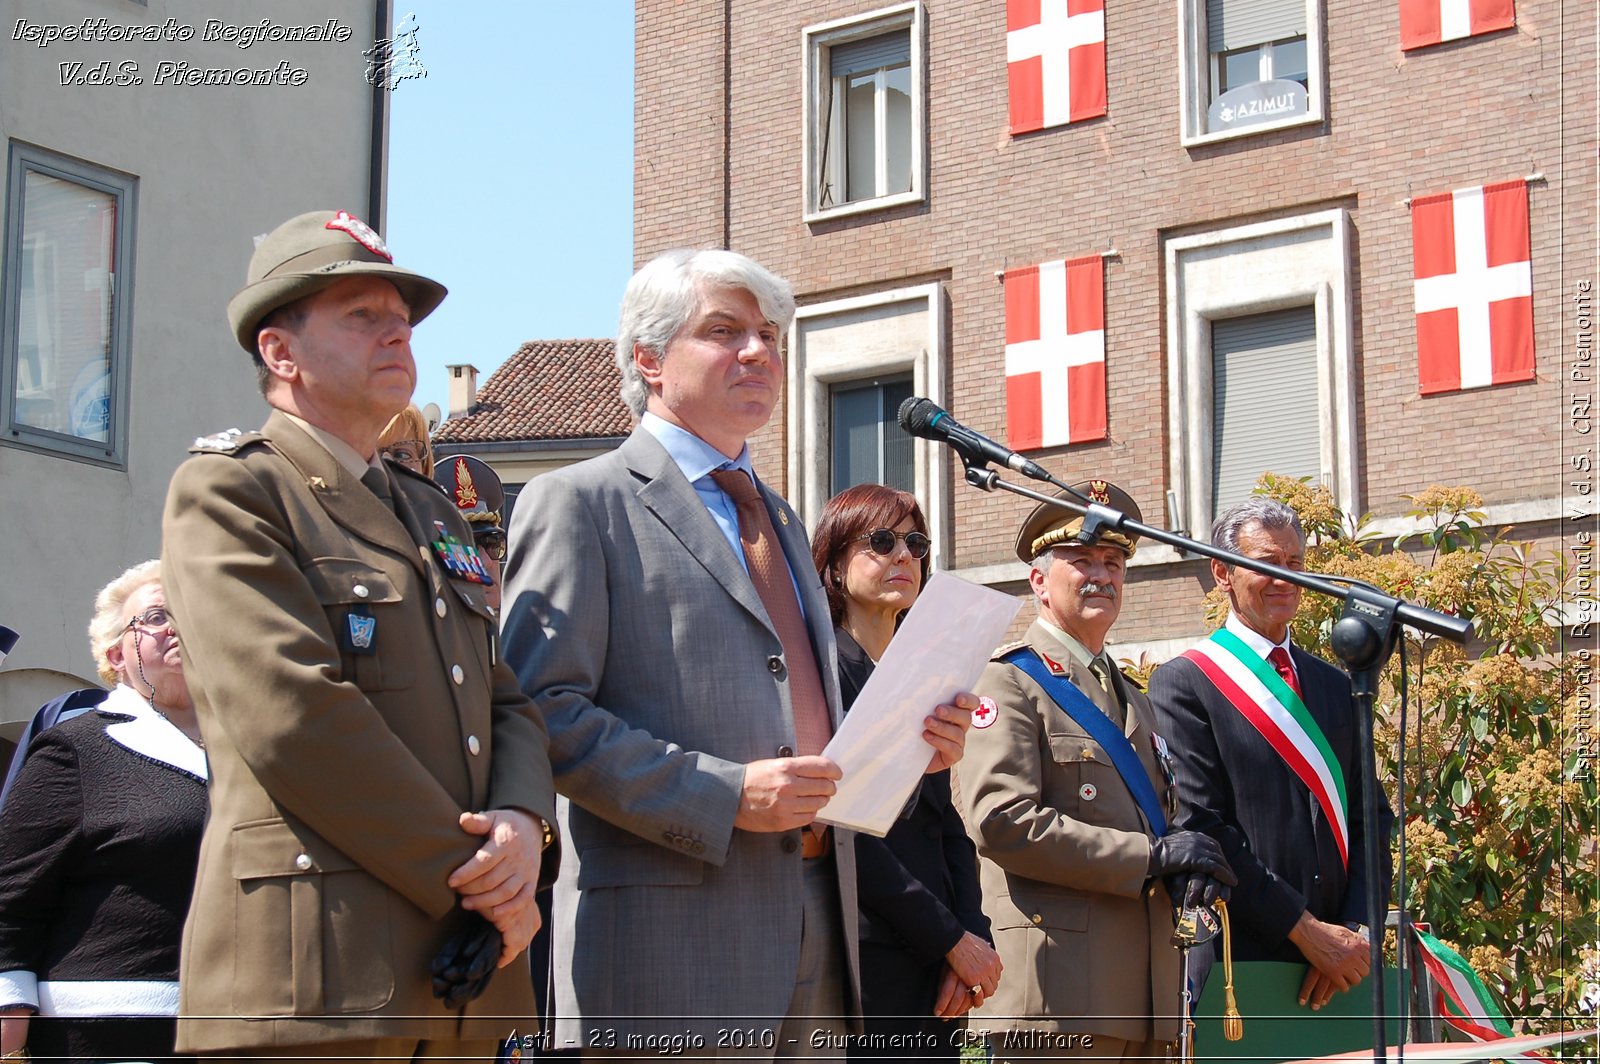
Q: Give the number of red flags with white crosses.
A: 4